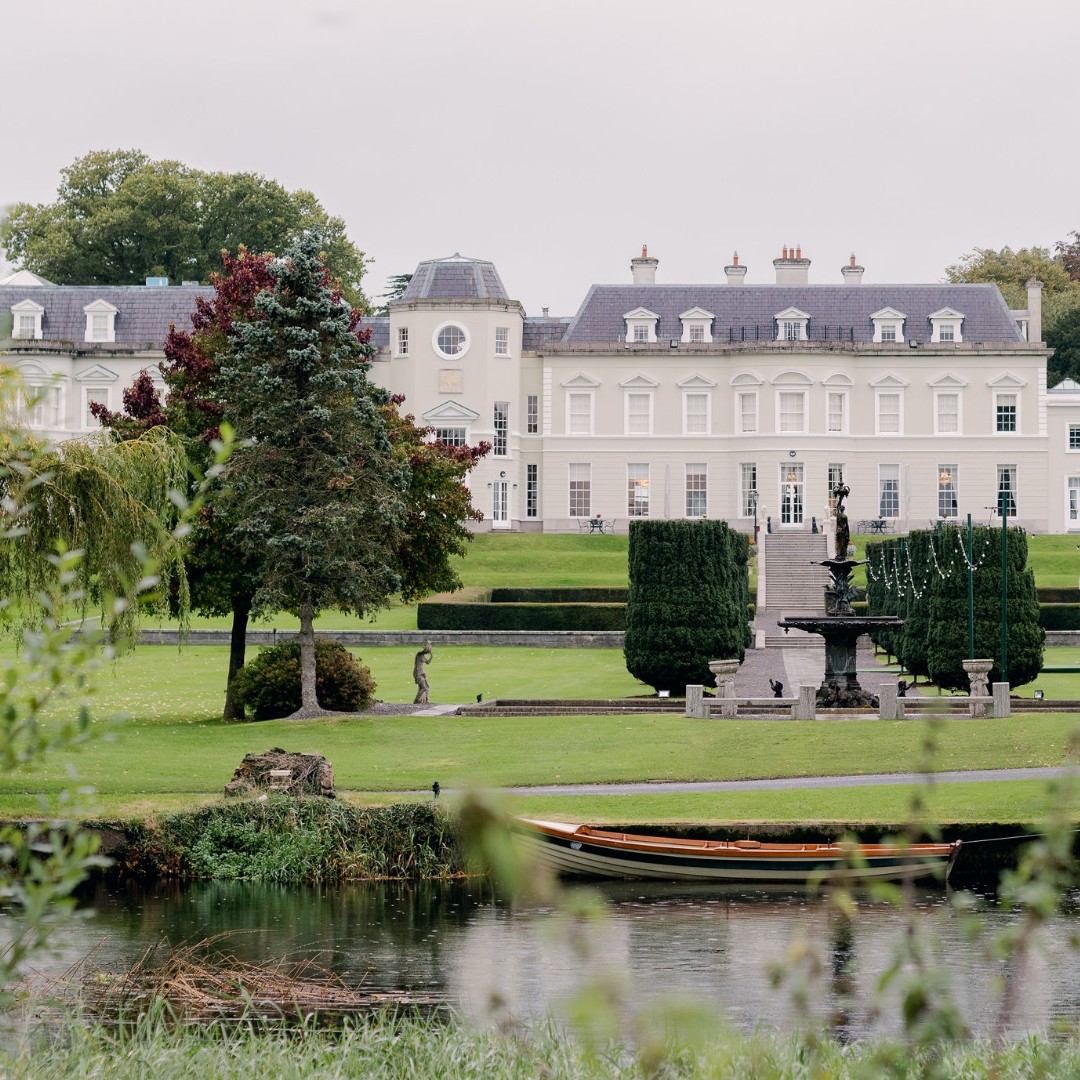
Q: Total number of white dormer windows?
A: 7